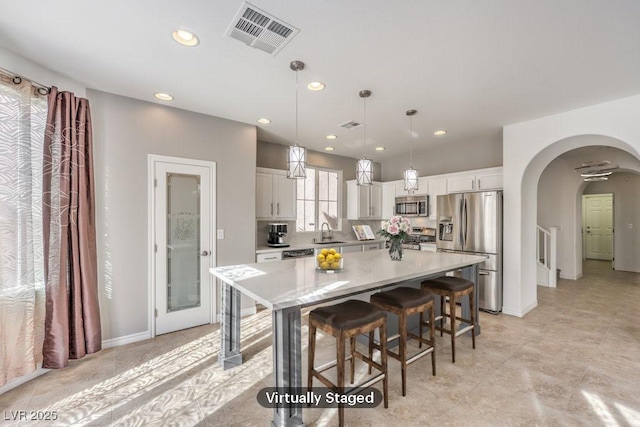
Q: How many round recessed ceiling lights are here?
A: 8